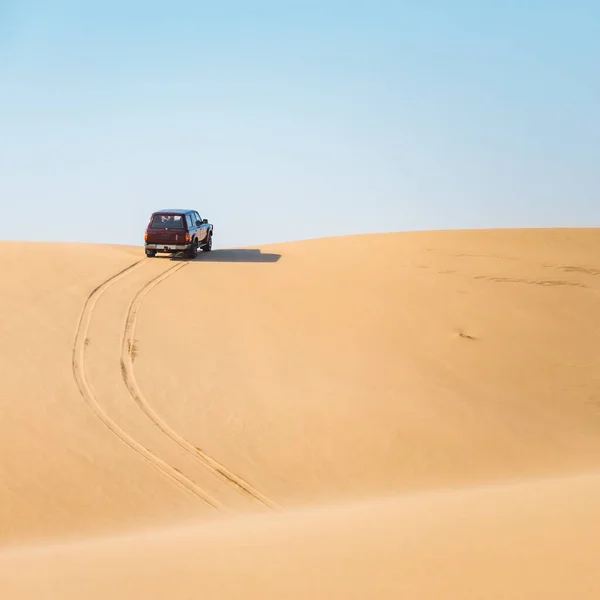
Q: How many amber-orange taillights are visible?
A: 2